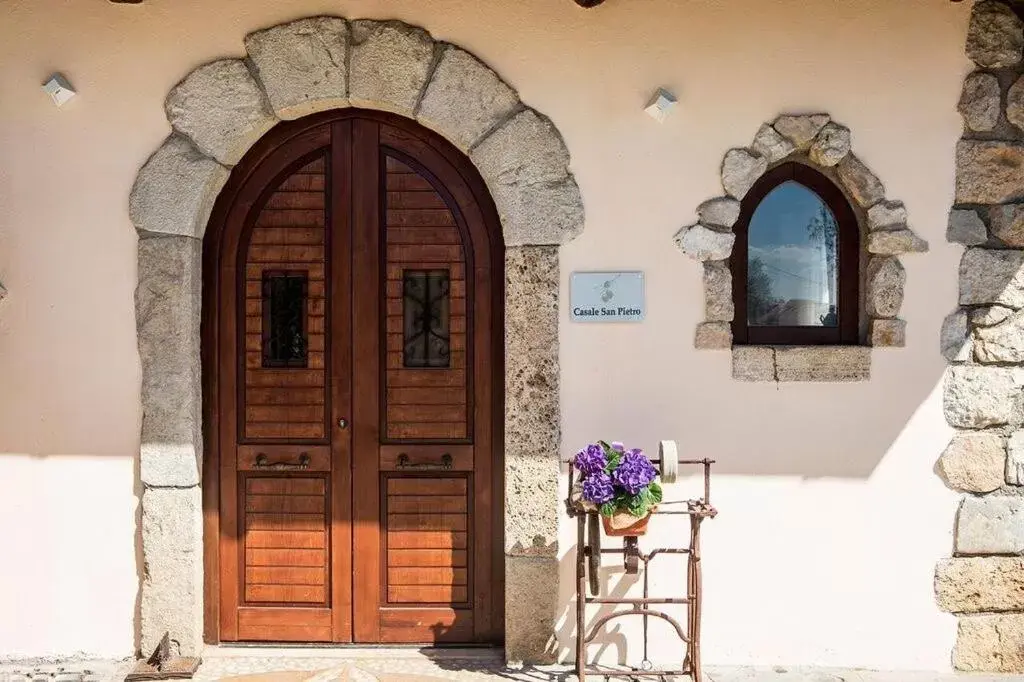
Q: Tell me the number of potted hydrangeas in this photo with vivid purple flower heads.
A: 1